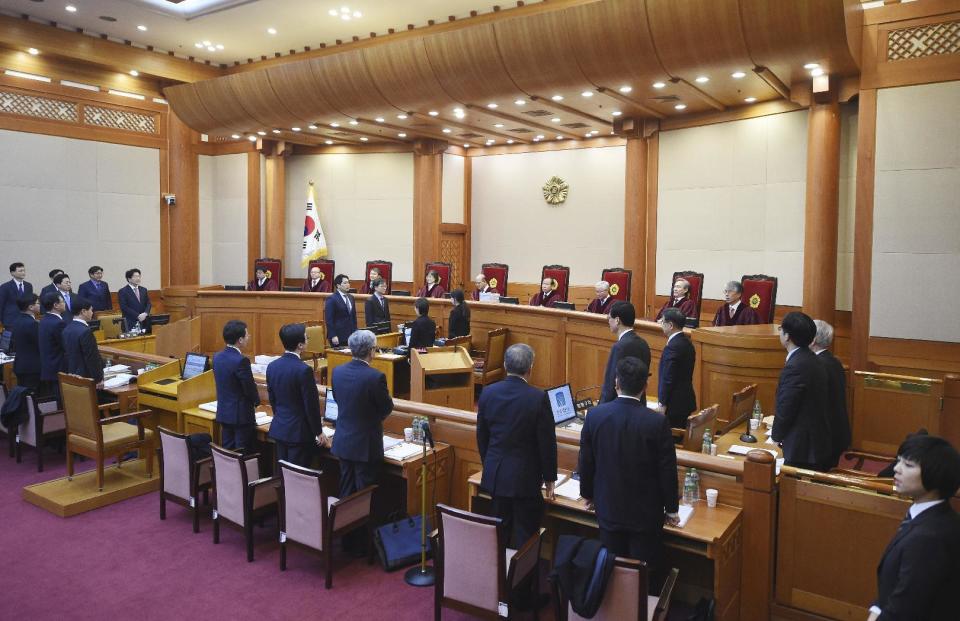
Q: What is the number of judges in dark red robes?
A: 9